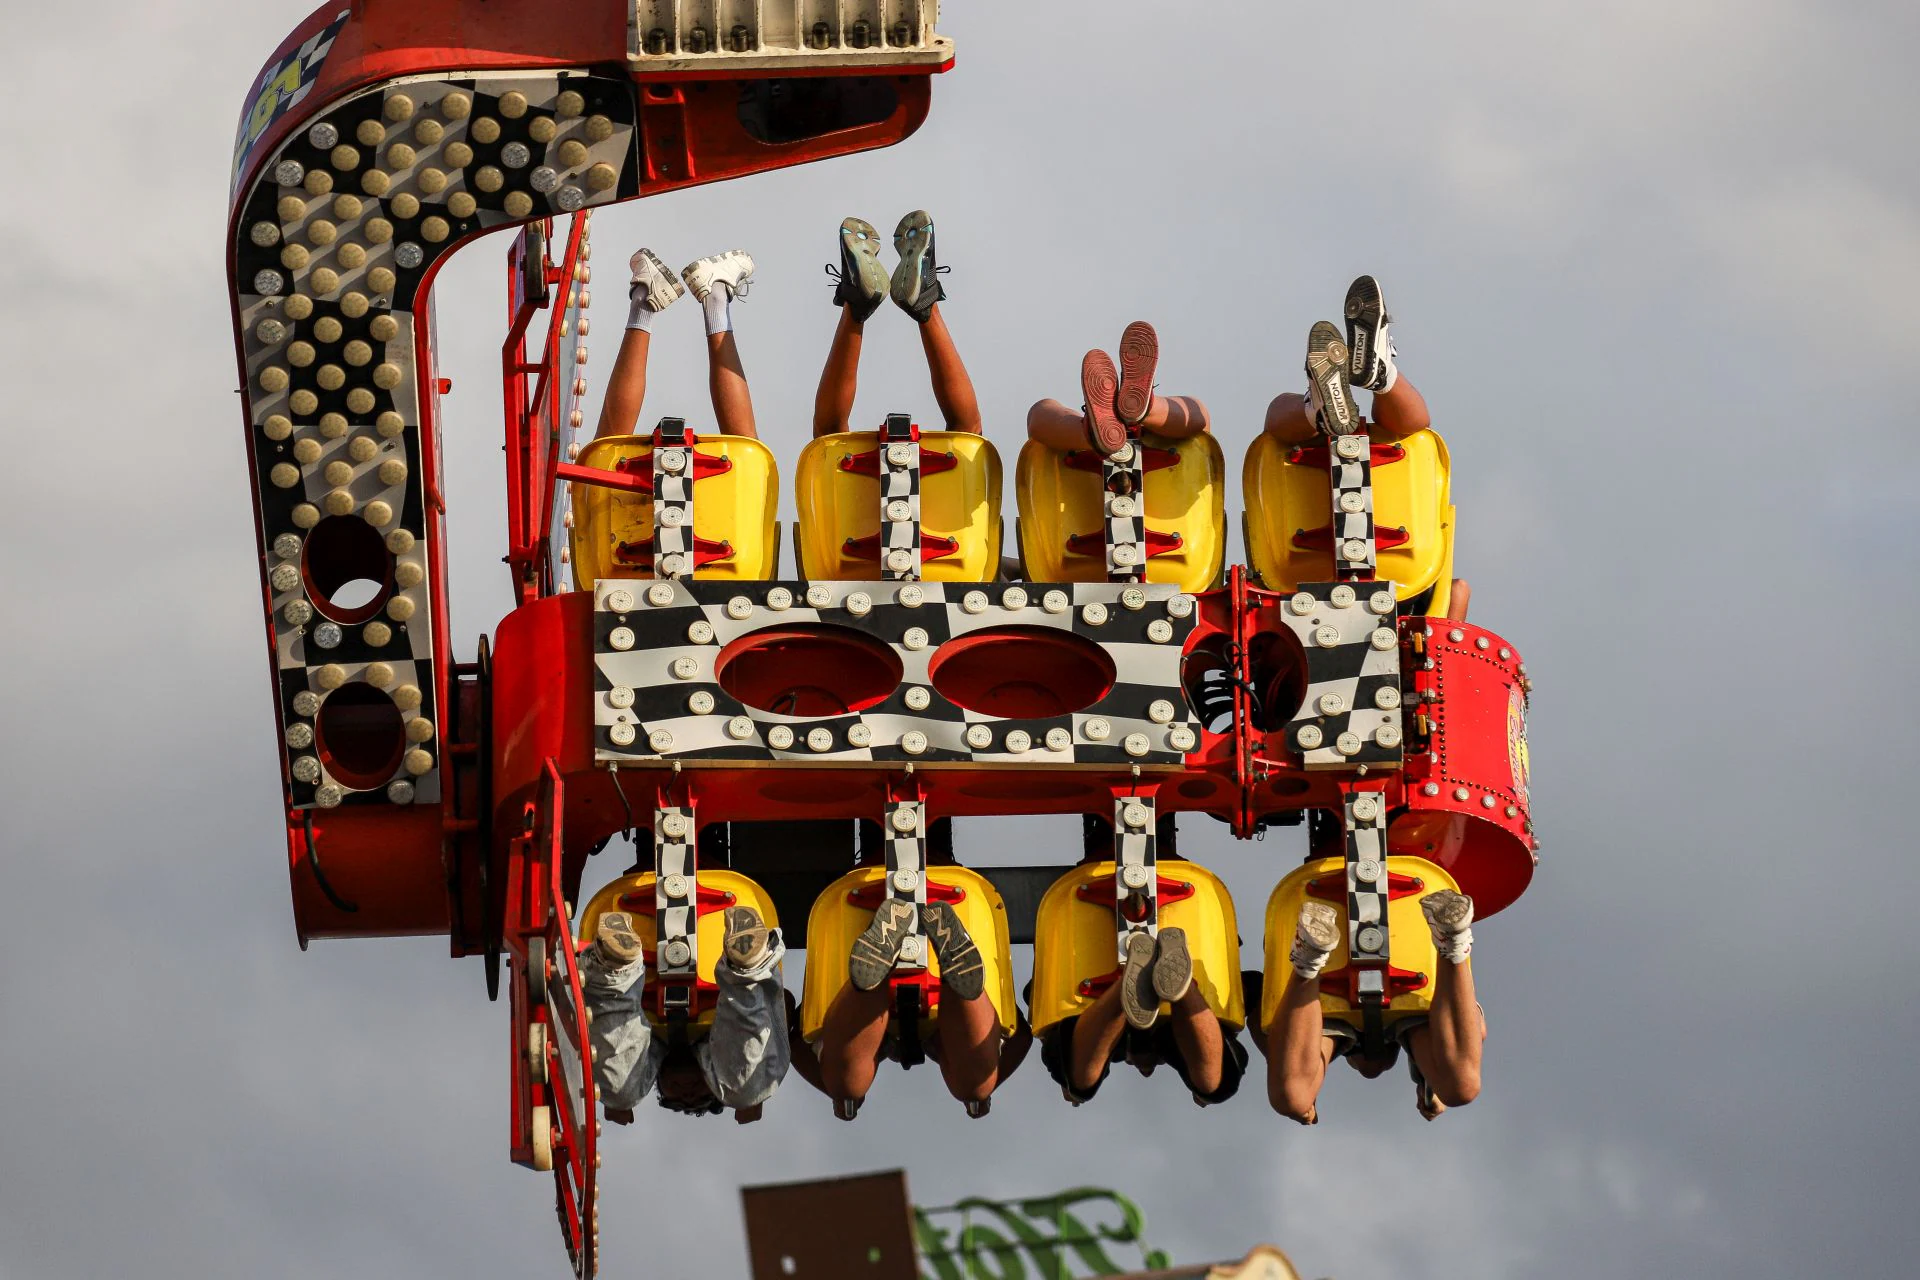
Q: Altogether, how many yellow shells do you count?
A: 8